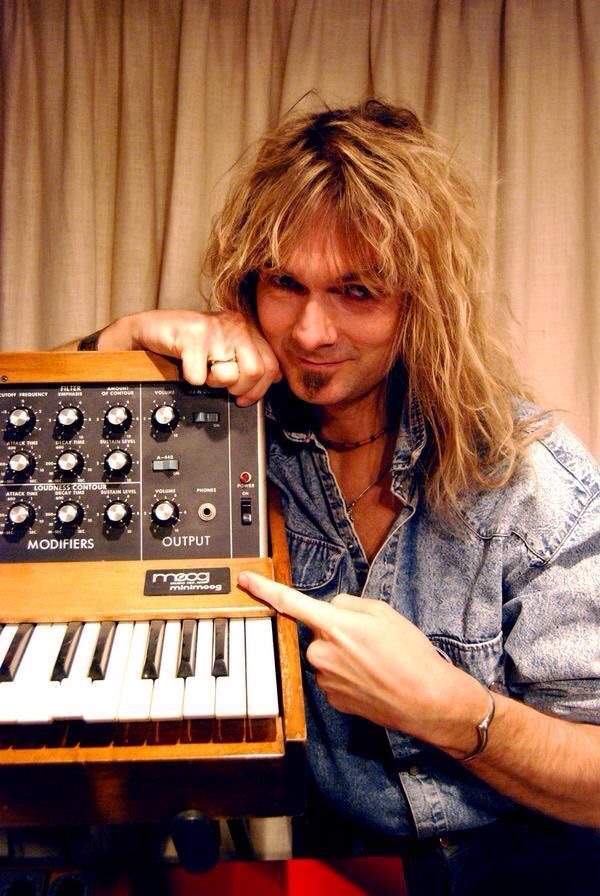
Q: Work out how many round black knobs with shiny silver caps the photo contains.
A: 11